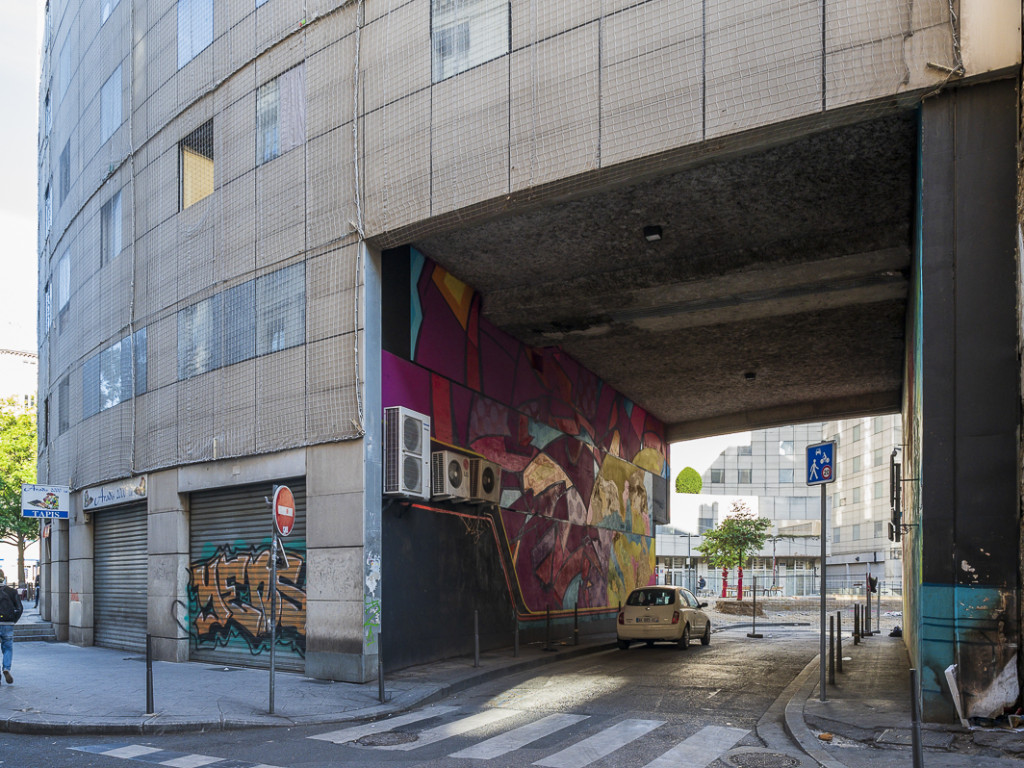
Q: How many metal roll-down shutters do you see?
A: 2